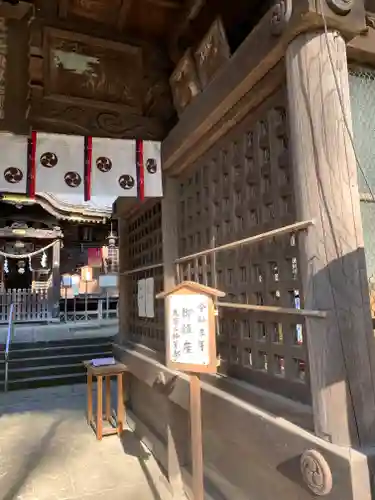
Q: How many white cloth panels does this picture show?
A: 4